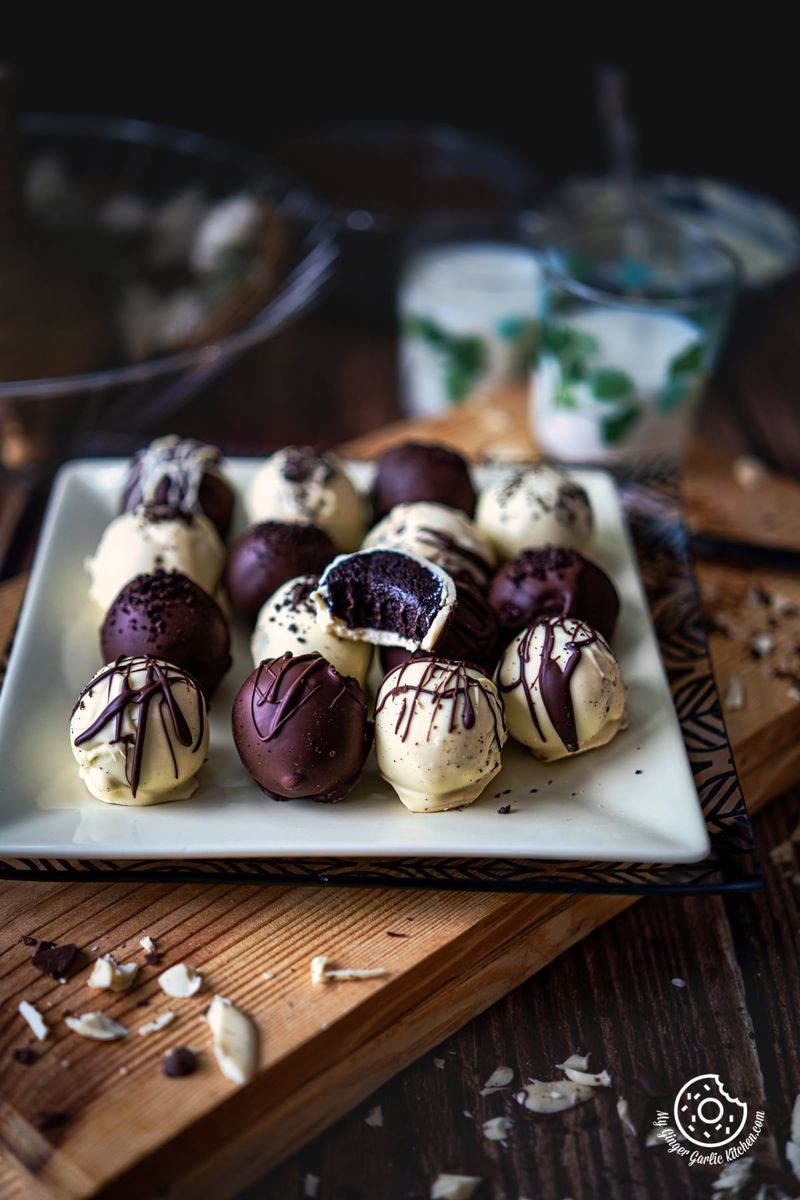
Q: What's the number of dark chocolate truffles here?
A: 7